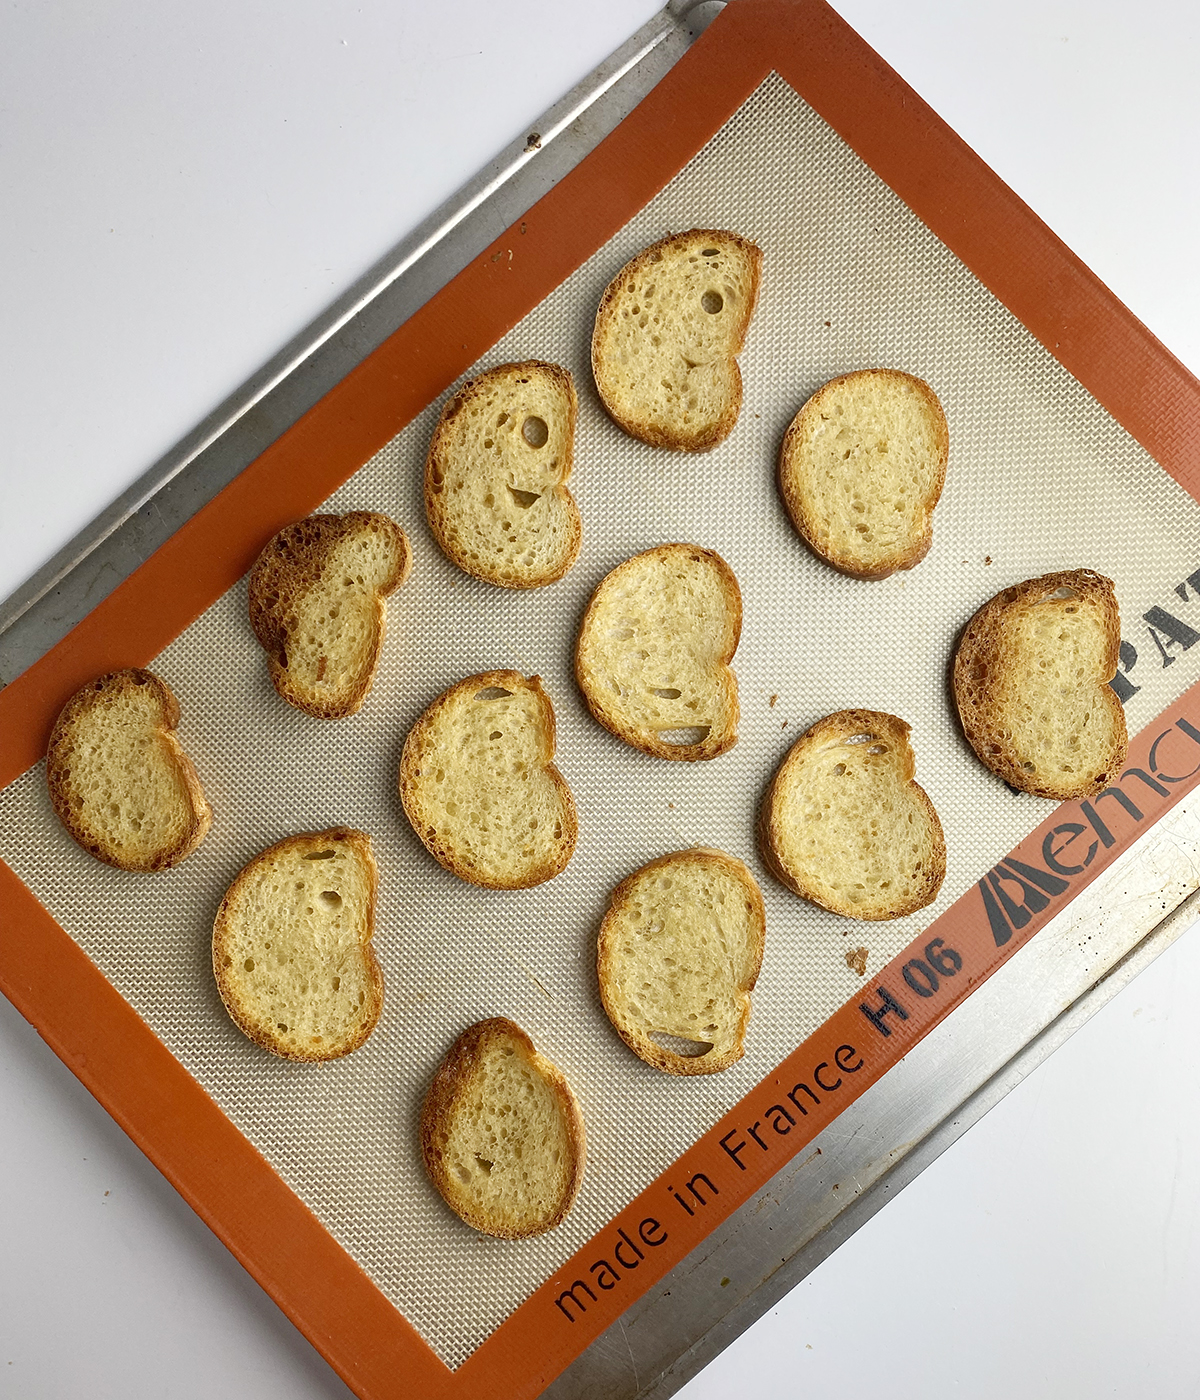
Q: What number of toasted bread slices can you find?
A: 12